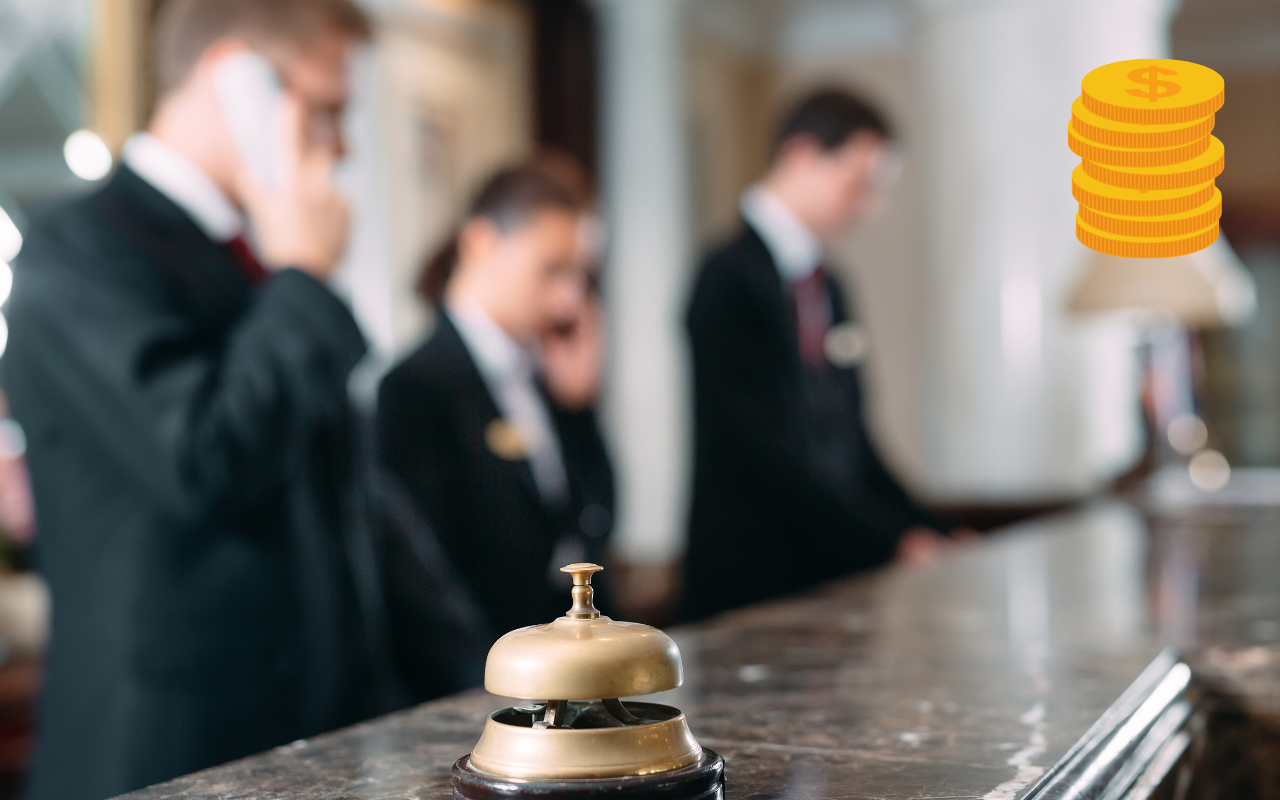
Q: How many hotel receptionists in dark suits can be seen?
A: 3